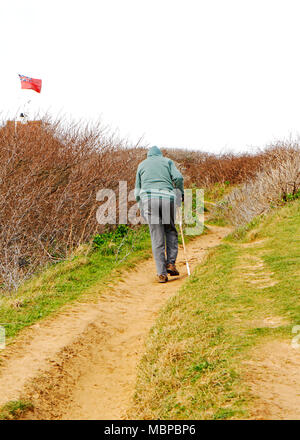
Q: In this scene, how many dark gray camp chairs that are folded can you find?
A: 0